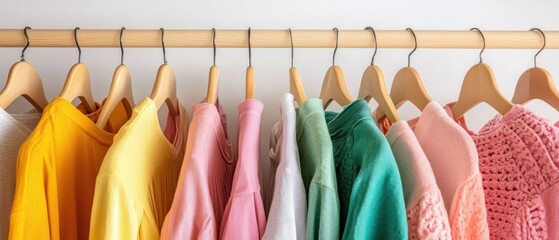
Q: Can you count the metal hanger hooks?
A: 12